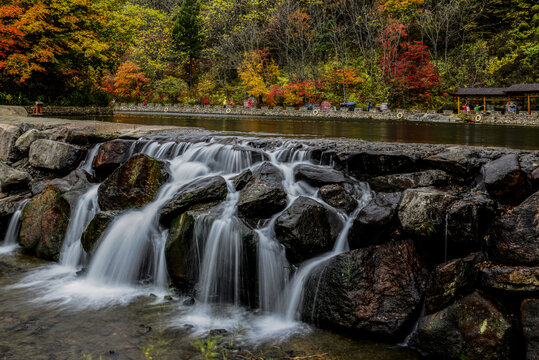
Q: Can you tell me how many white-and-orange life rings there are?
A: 5